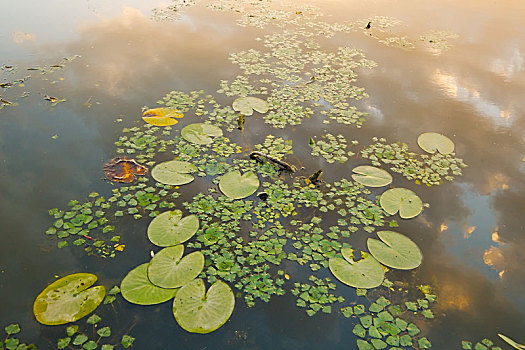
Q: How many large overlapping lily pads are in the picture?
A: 3